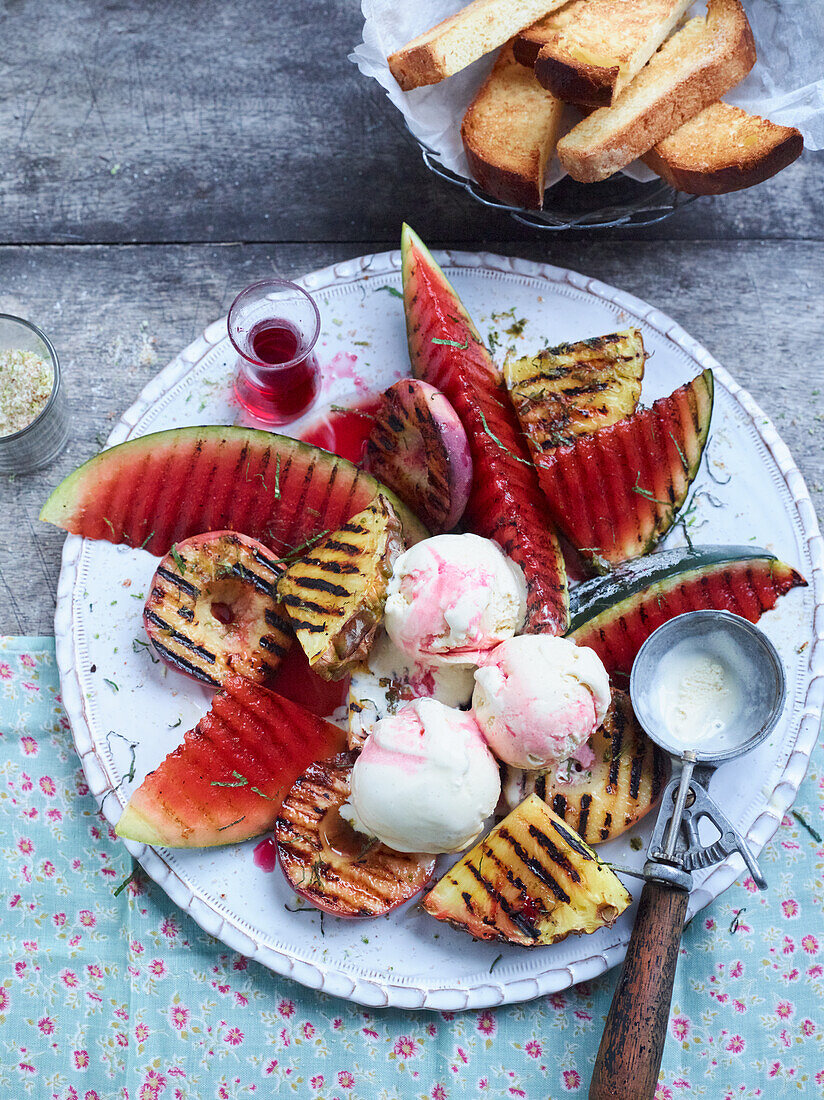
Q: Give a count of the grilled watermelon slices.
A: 5